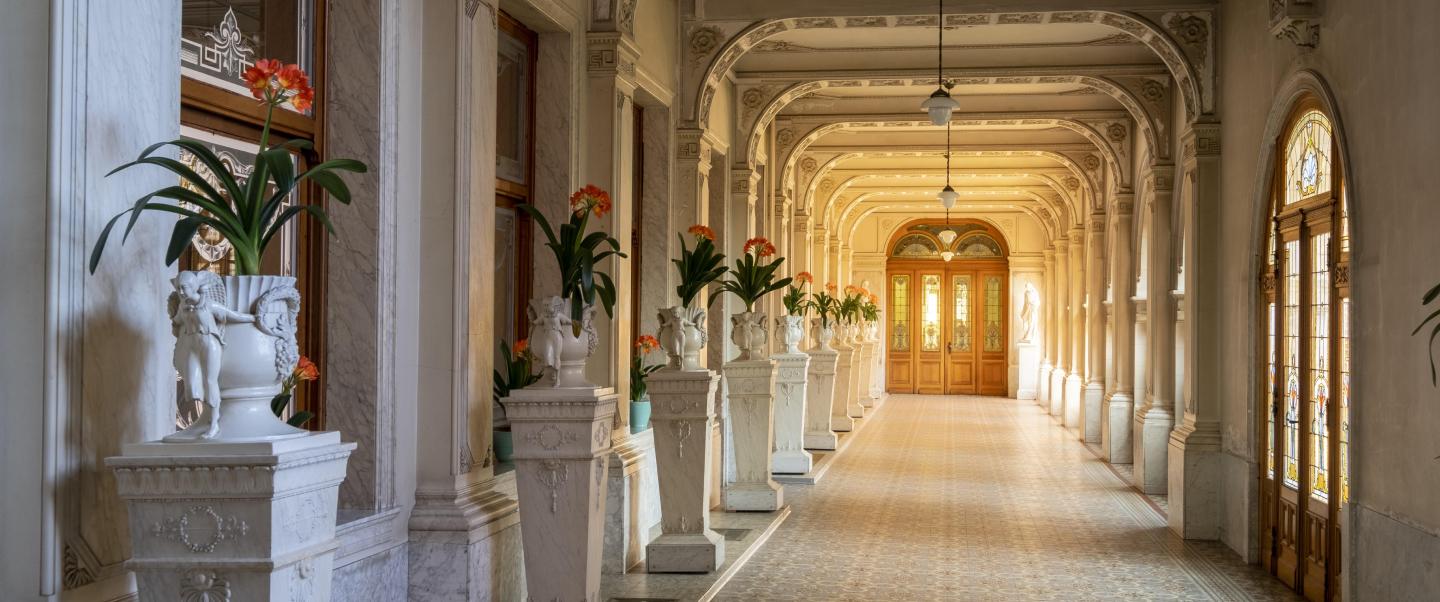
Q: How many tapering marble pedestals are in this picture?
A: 10